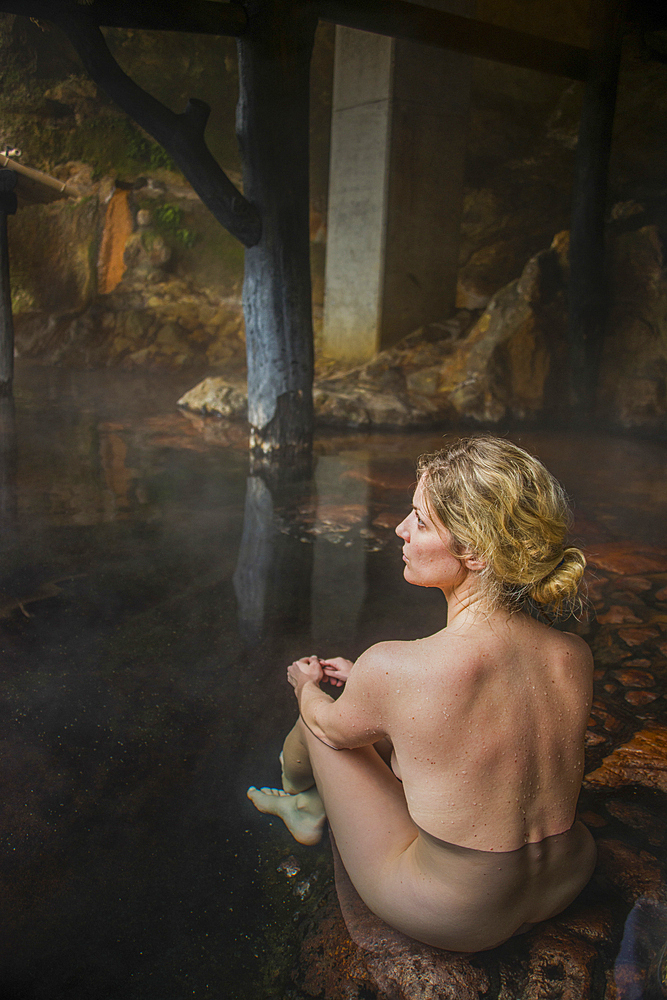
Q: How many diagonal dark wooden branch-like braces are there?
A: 1